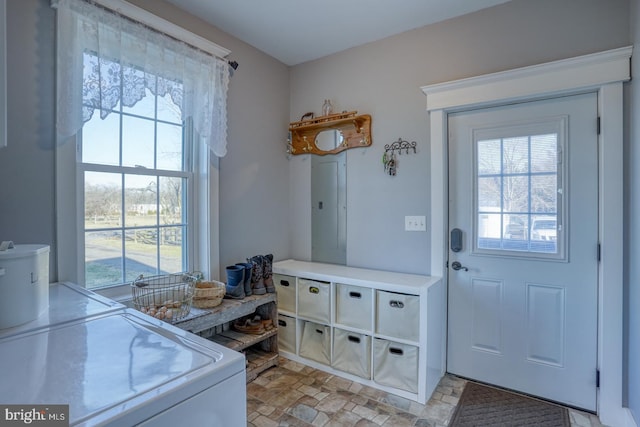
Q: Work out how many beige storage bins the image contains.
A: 8